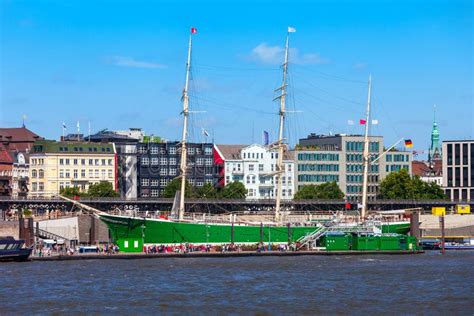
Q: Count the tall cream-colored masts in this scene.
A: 3